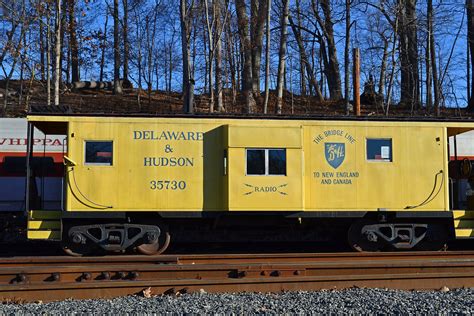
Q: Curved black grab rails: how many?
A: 2